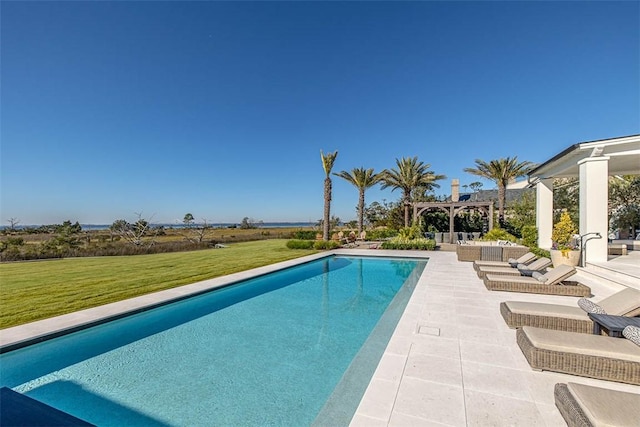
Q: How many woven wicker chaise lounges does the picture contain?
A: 6